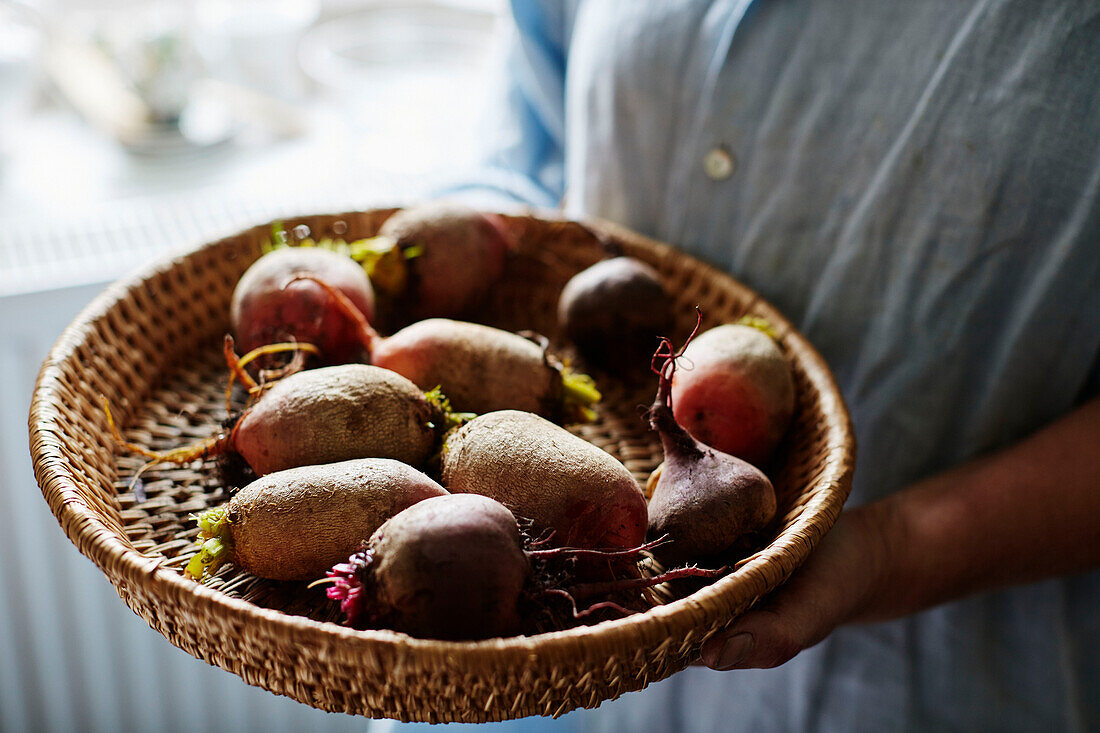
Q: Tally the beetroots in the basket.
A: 10